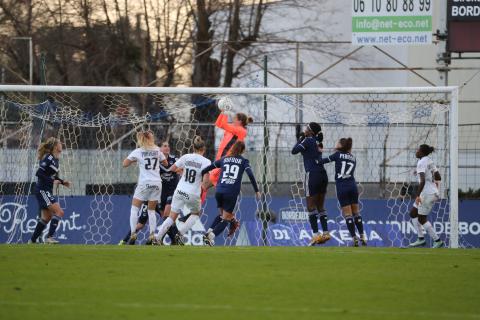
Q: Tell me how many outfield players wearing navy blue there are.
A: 5